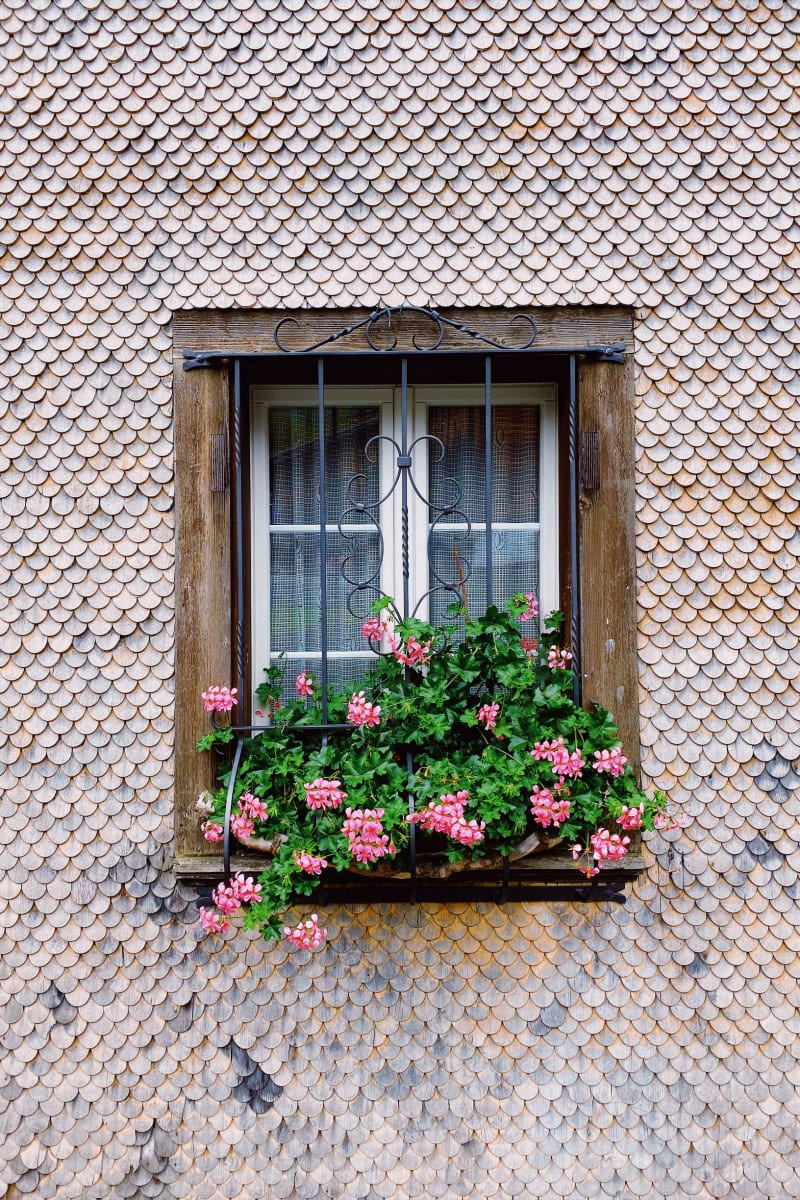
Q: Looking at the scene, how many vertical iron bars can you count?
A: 5